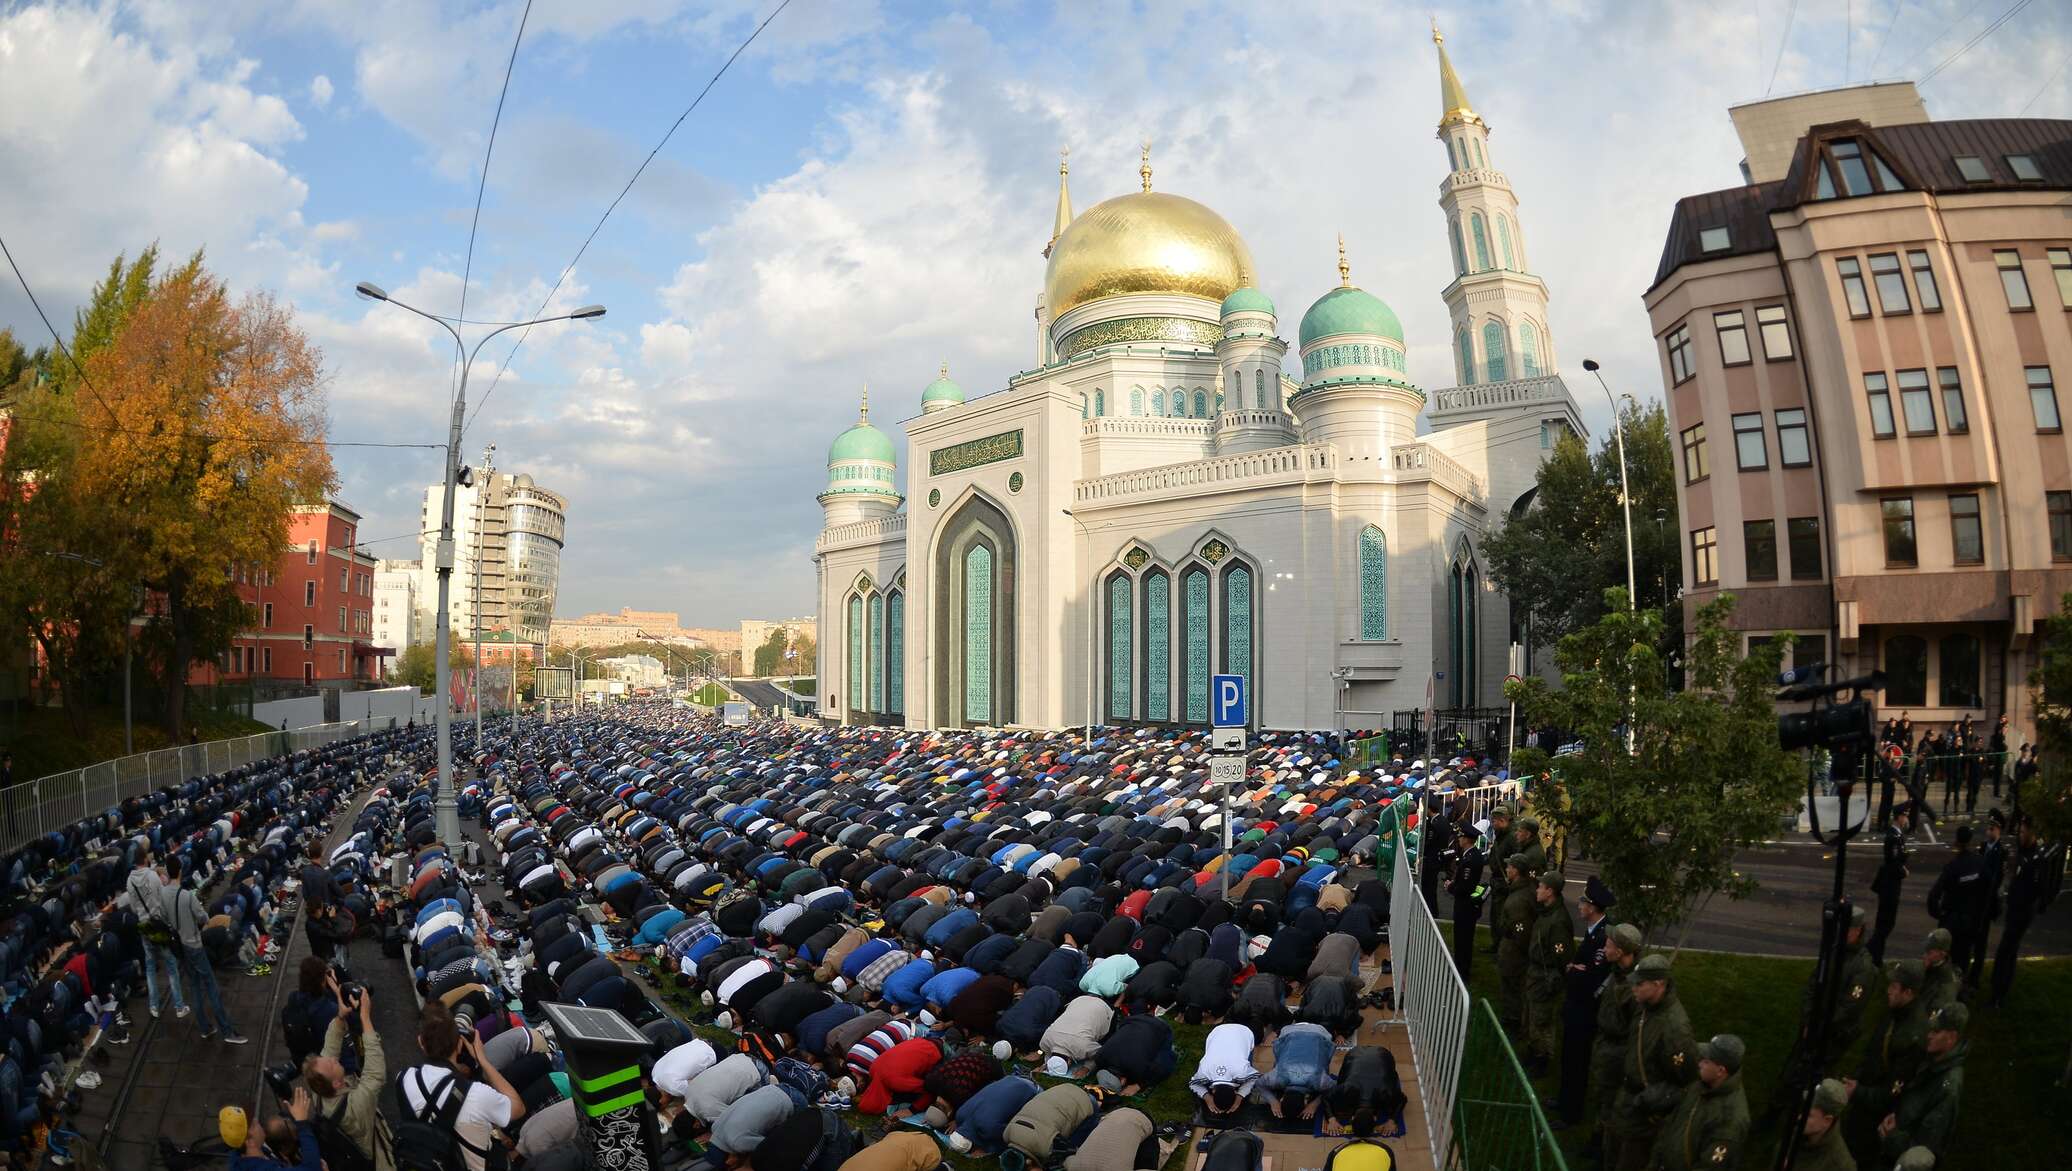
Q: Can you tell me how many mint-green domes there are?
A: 4